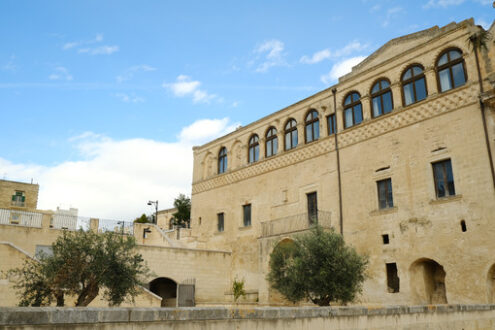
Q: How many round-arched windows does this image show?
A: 9